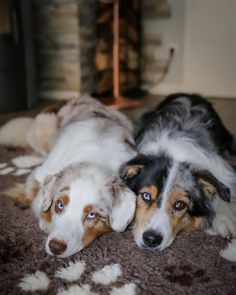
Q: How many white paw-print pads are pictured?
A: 10